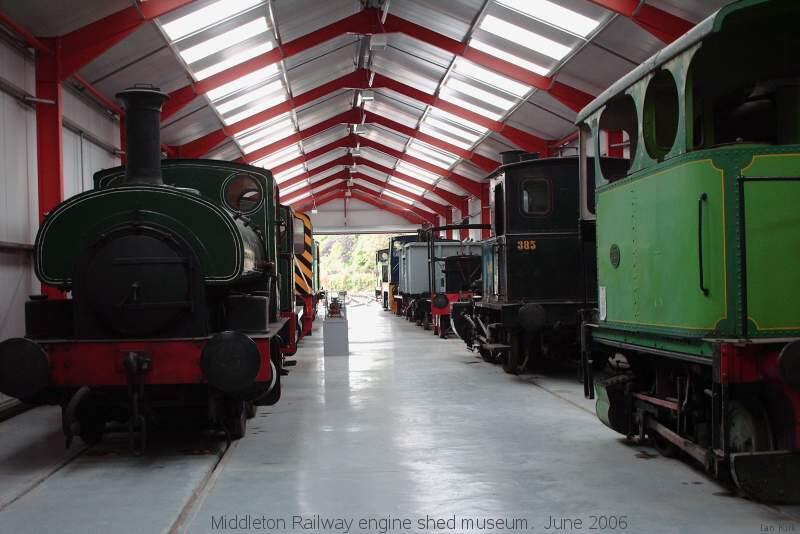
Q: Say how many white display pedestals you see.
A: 1